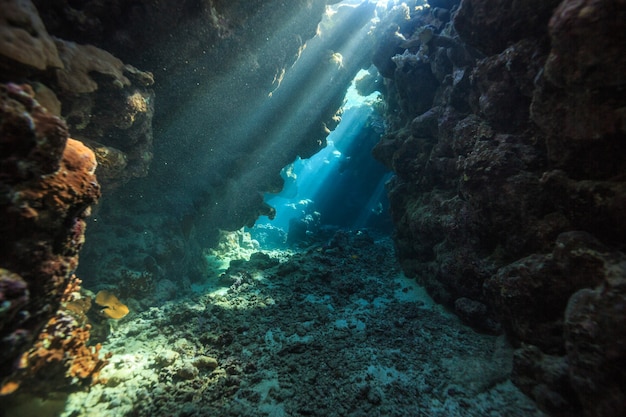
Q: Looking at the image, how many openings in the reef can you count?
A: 2